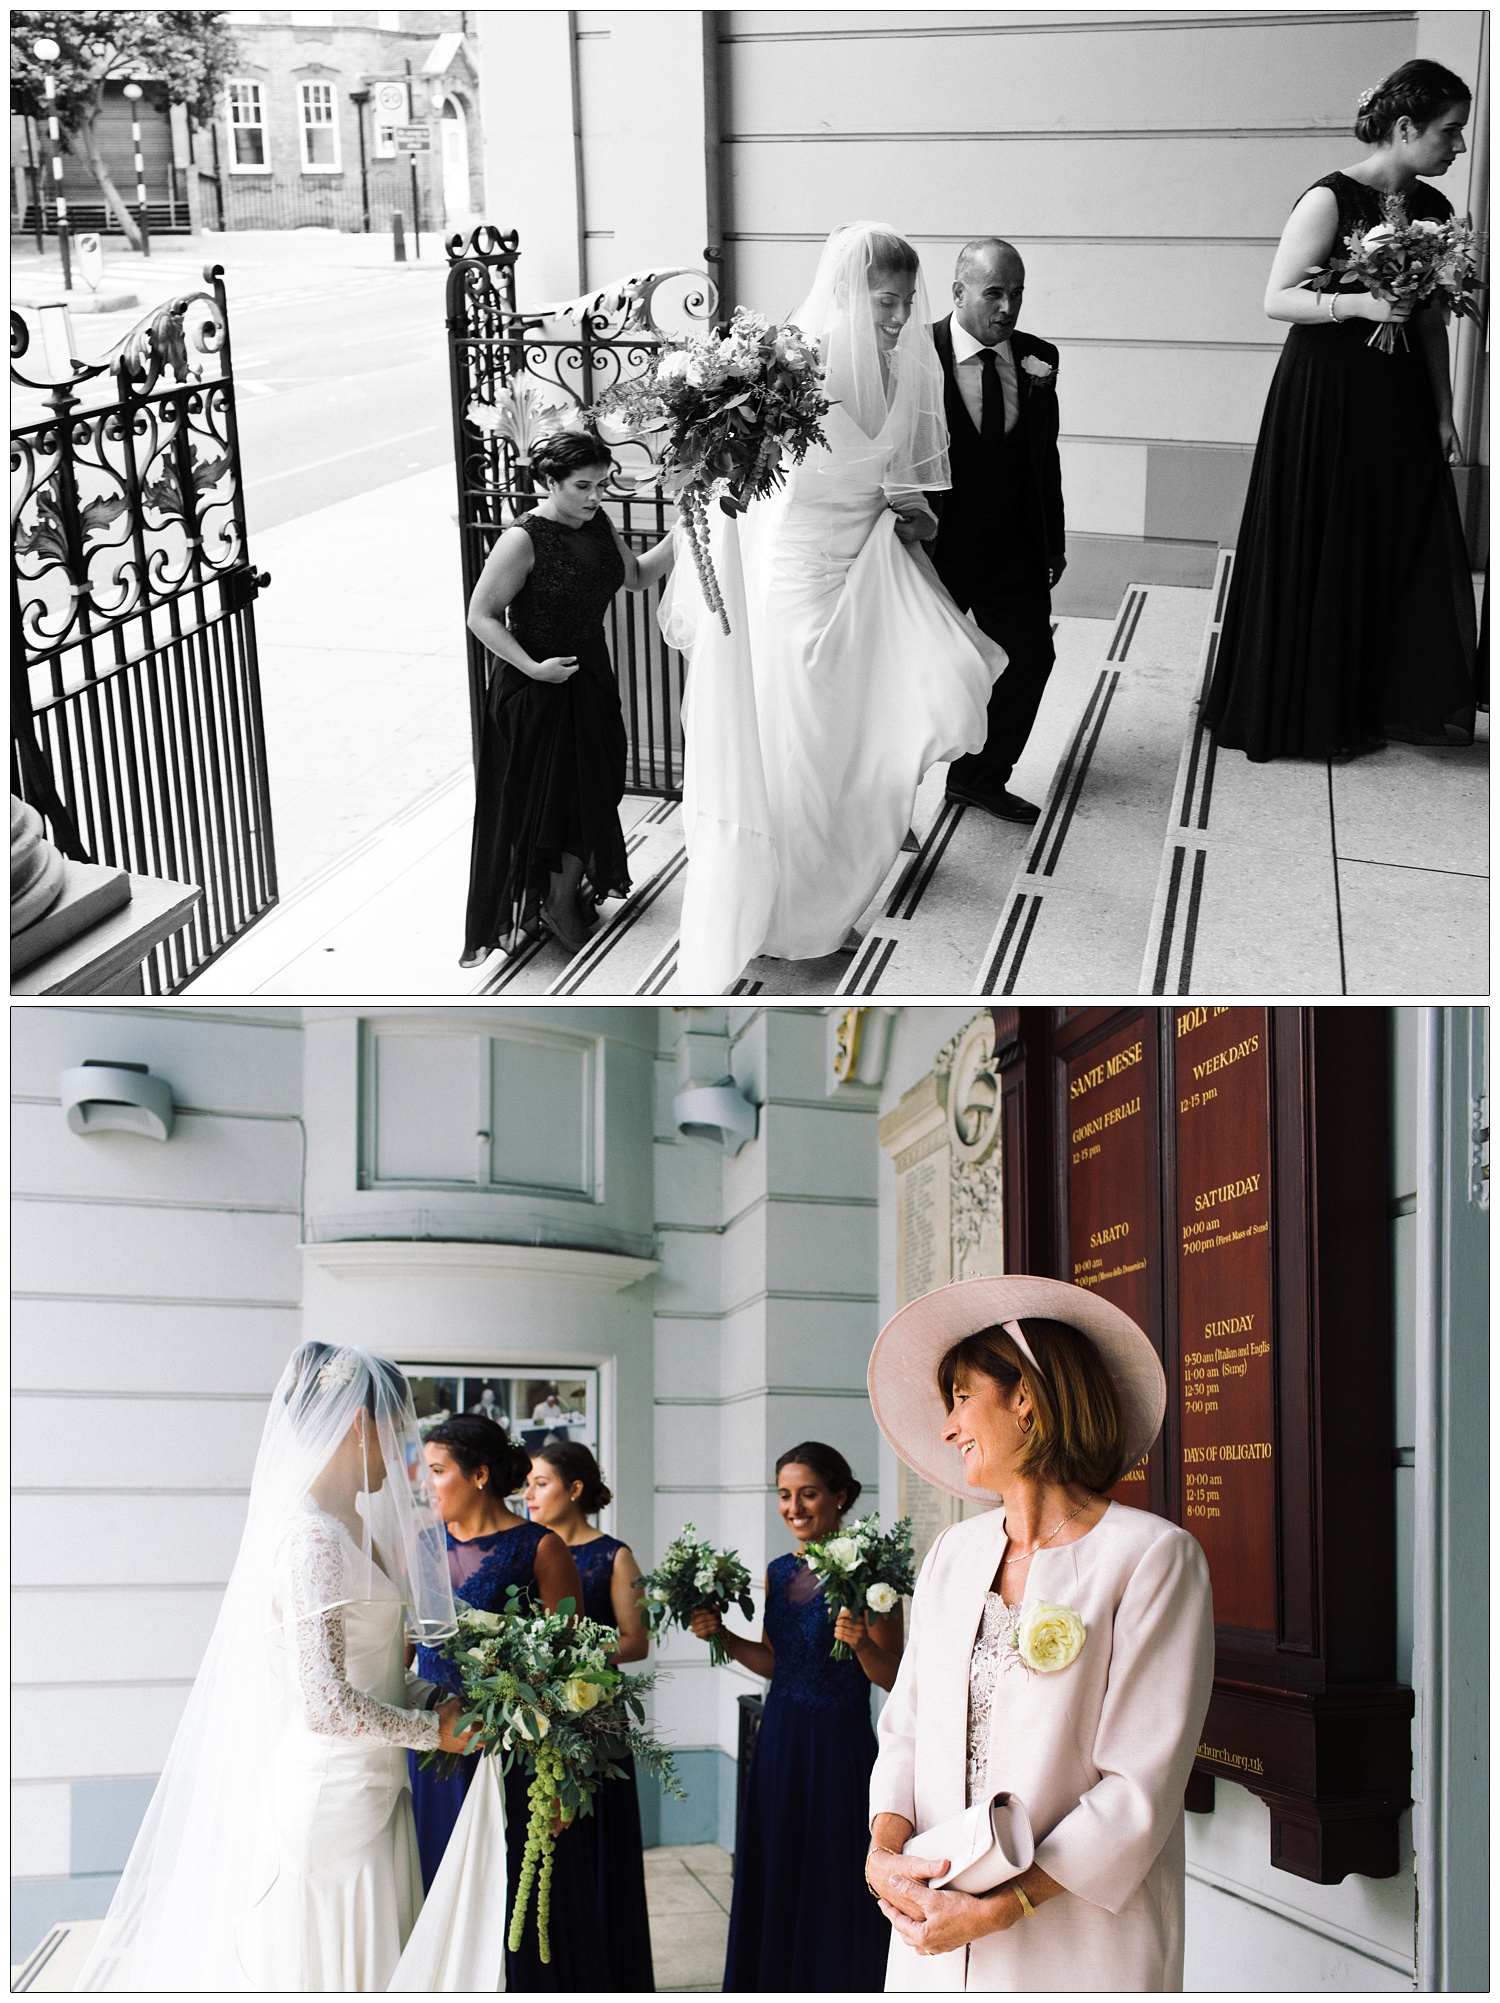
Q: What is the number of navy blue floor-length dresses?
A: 3